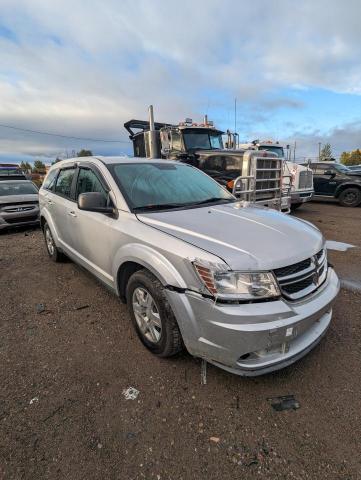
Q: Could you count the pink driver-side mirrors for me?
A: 0